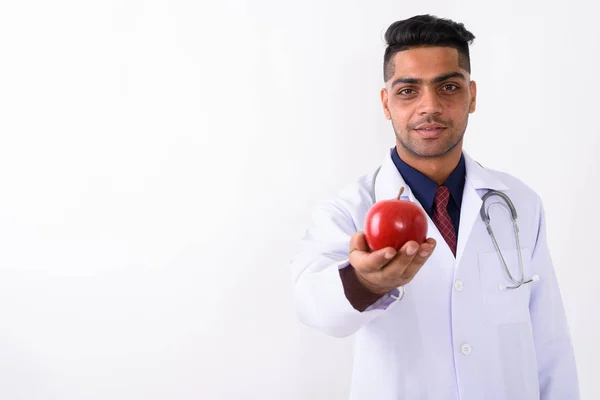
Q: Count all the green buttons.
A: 0